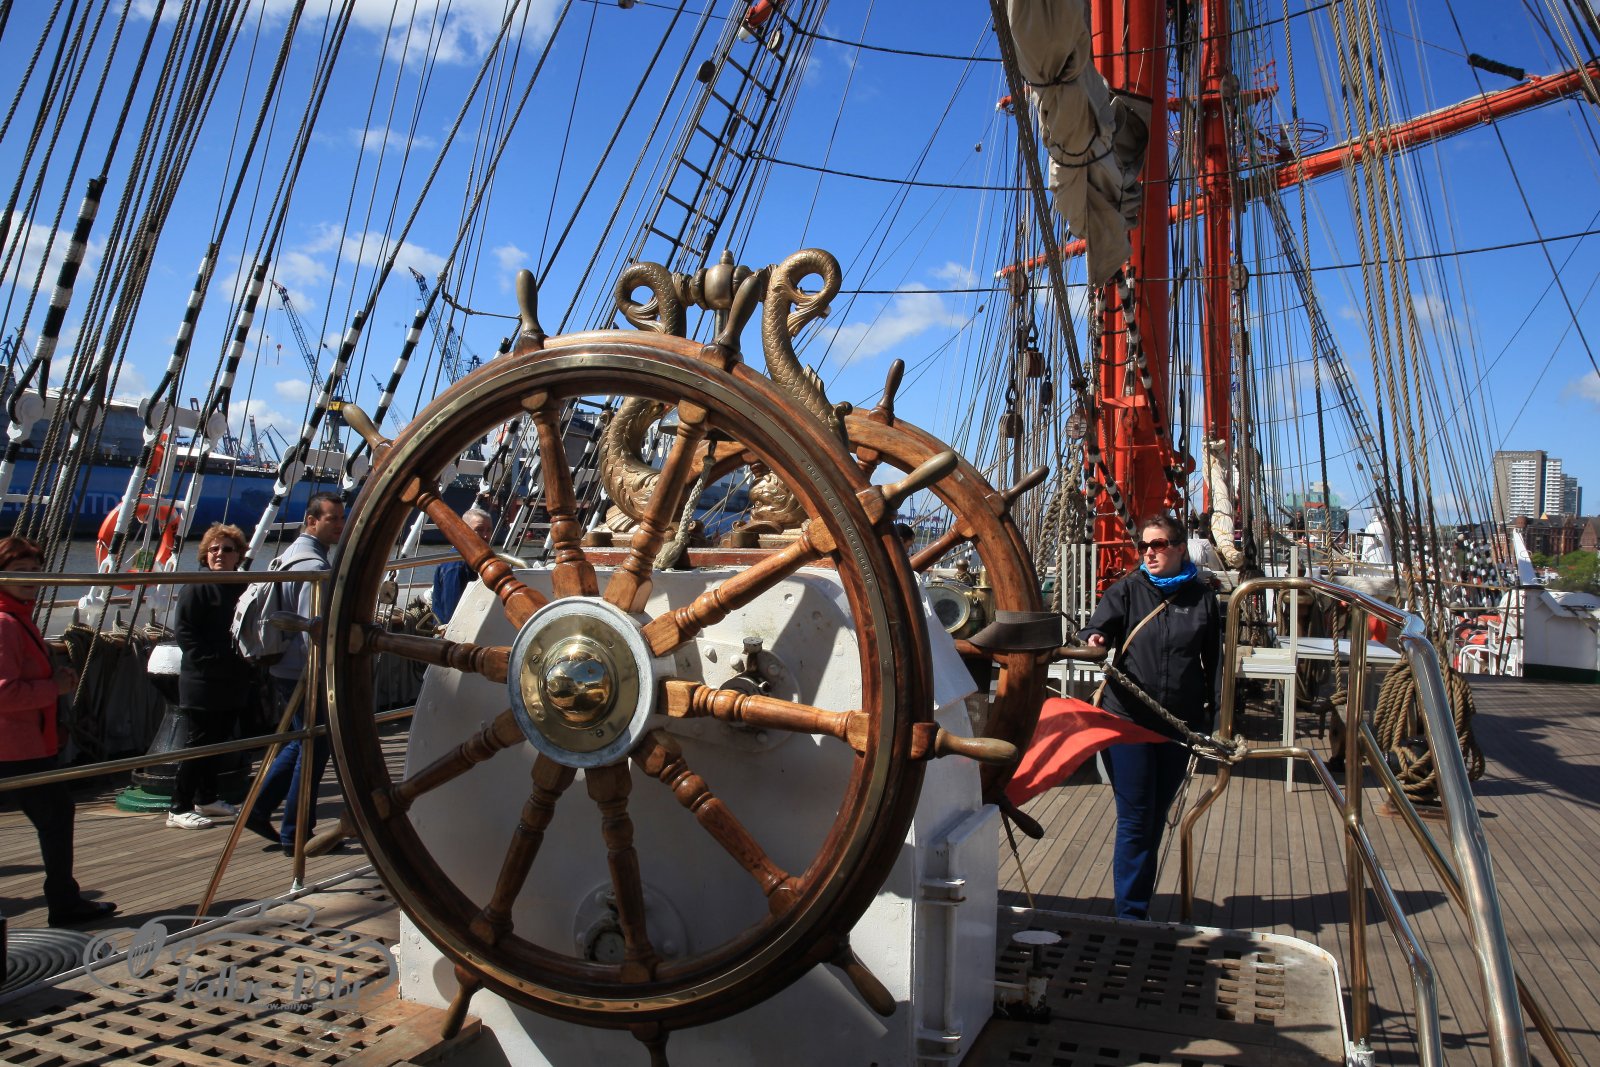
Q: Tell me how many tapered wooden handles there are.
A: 14